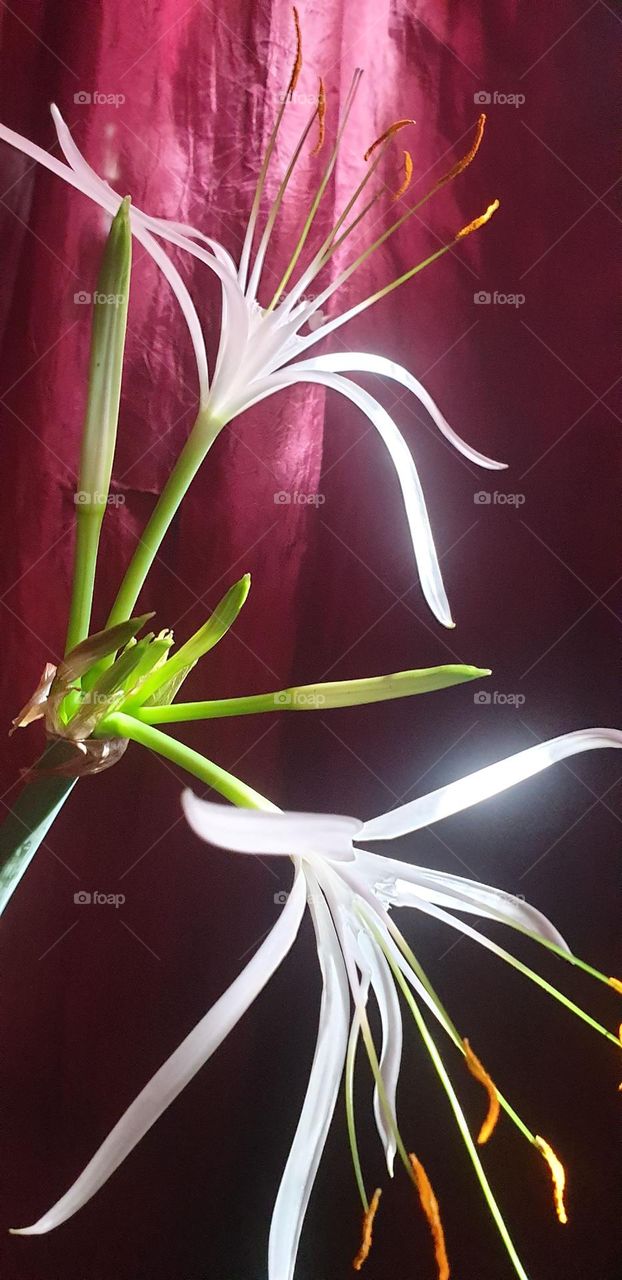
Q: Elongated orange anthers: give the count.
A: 12